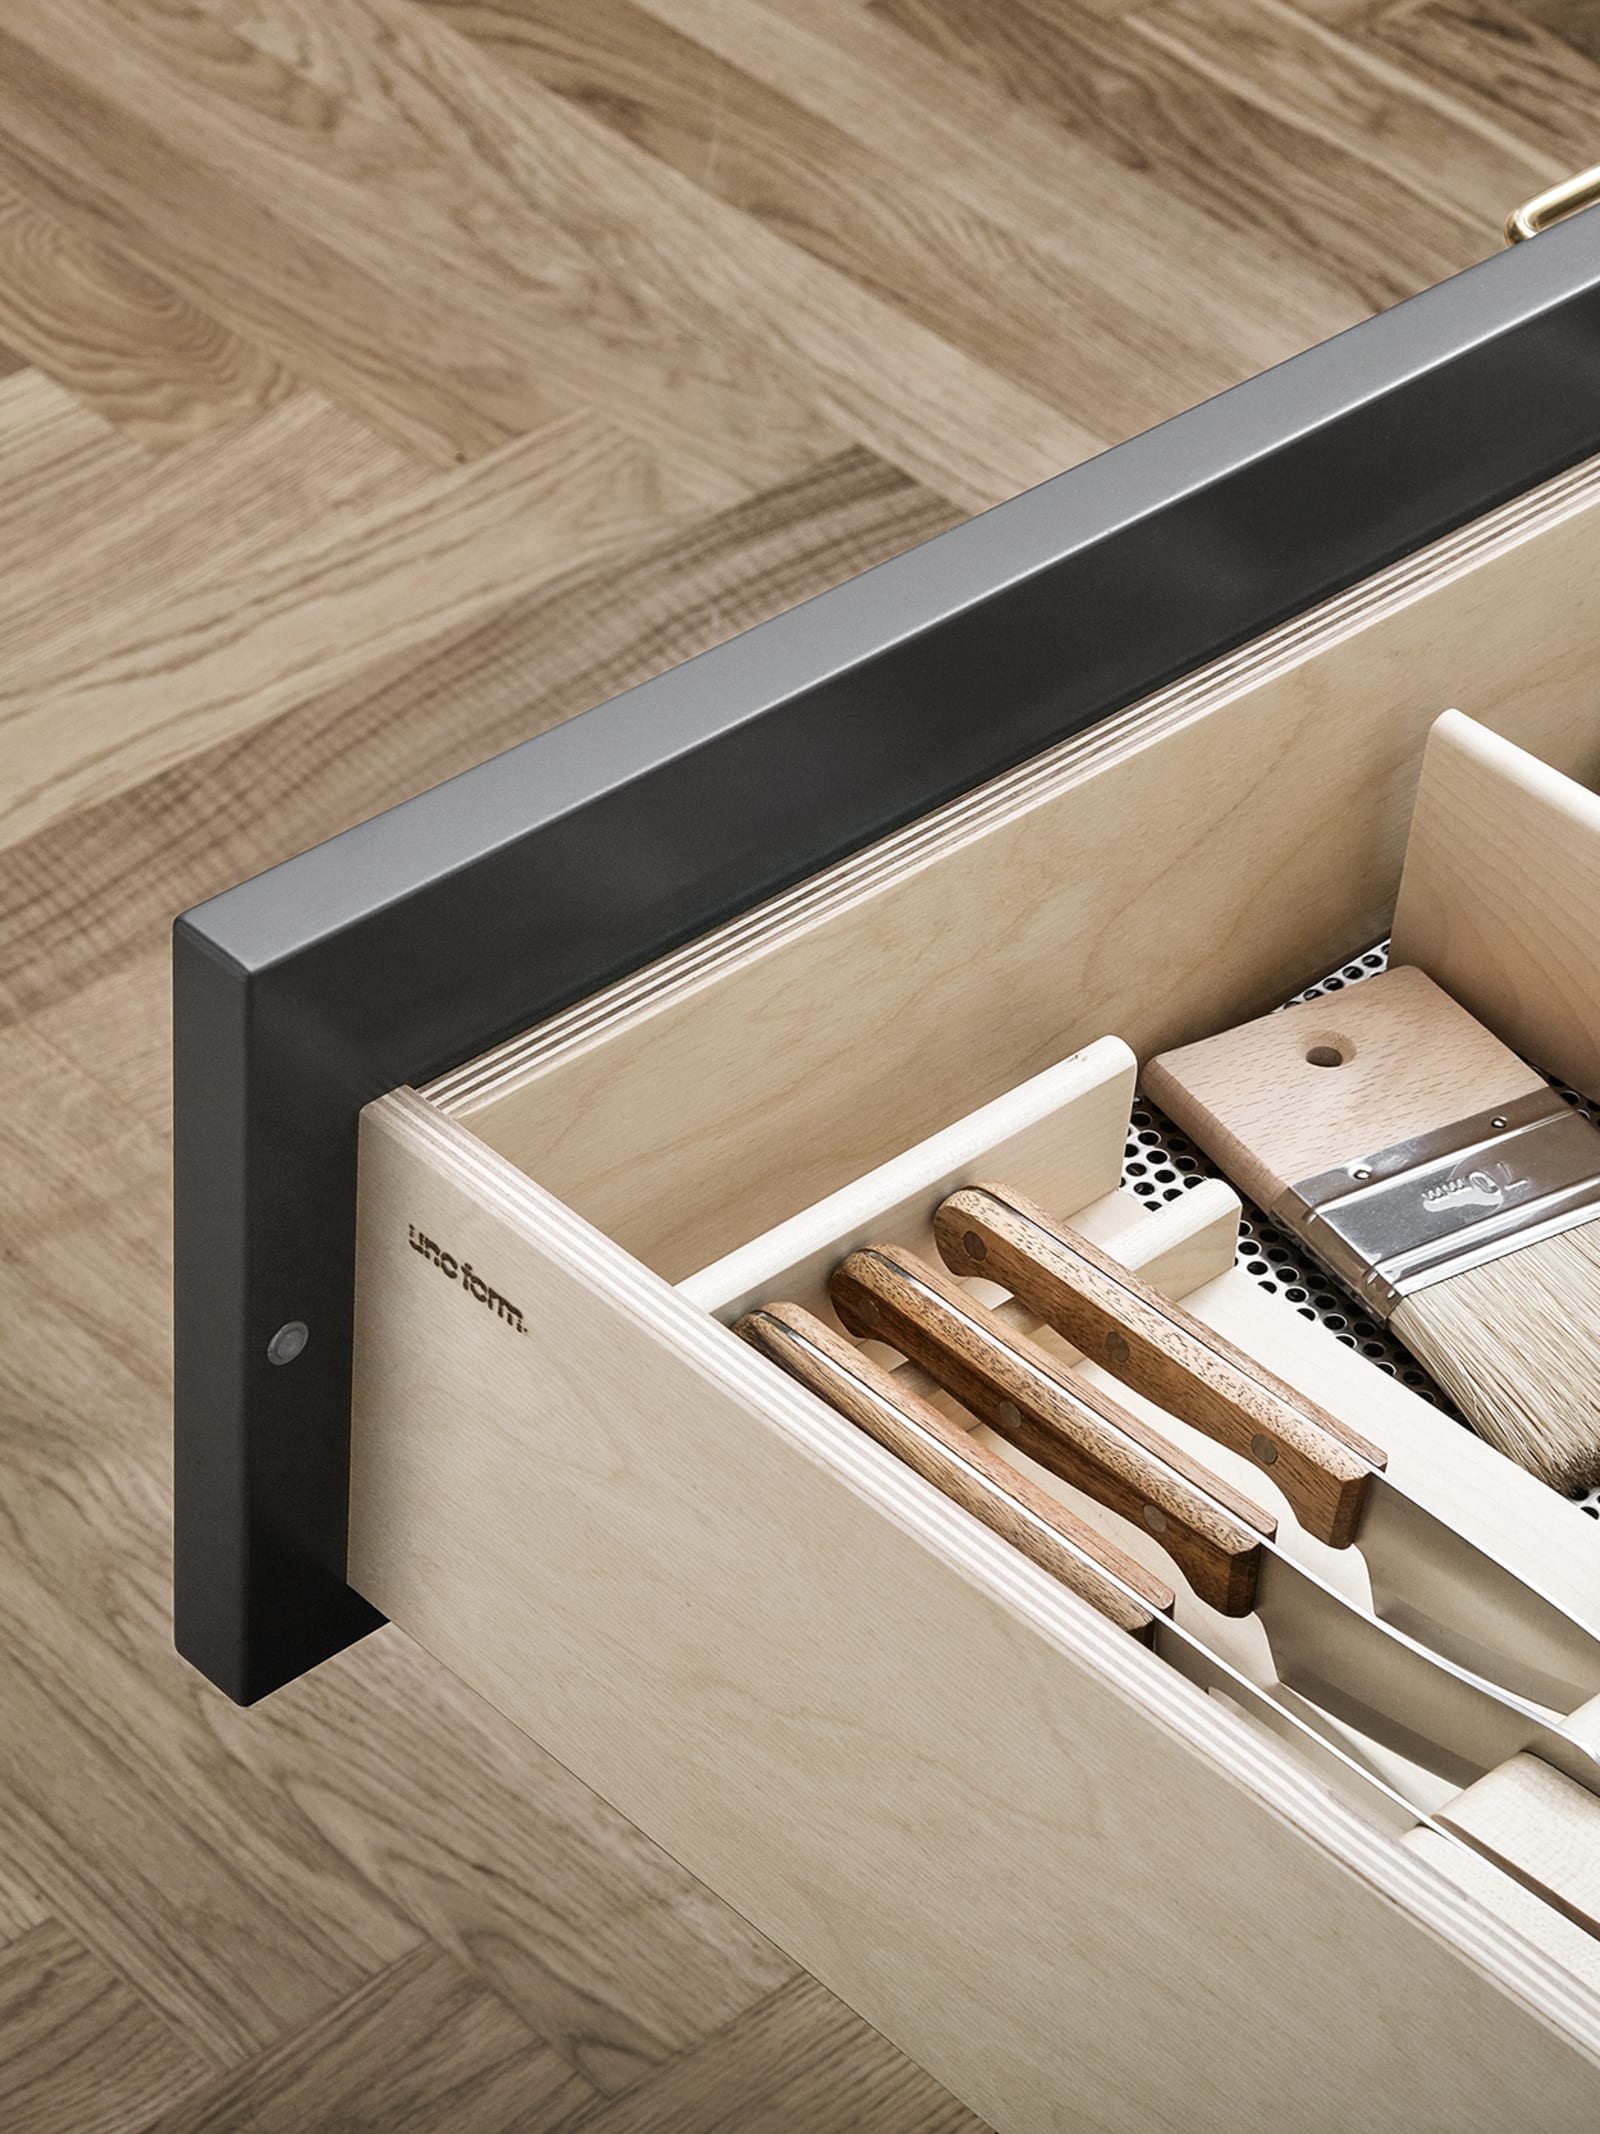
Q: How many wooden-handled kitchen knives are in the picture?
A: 3